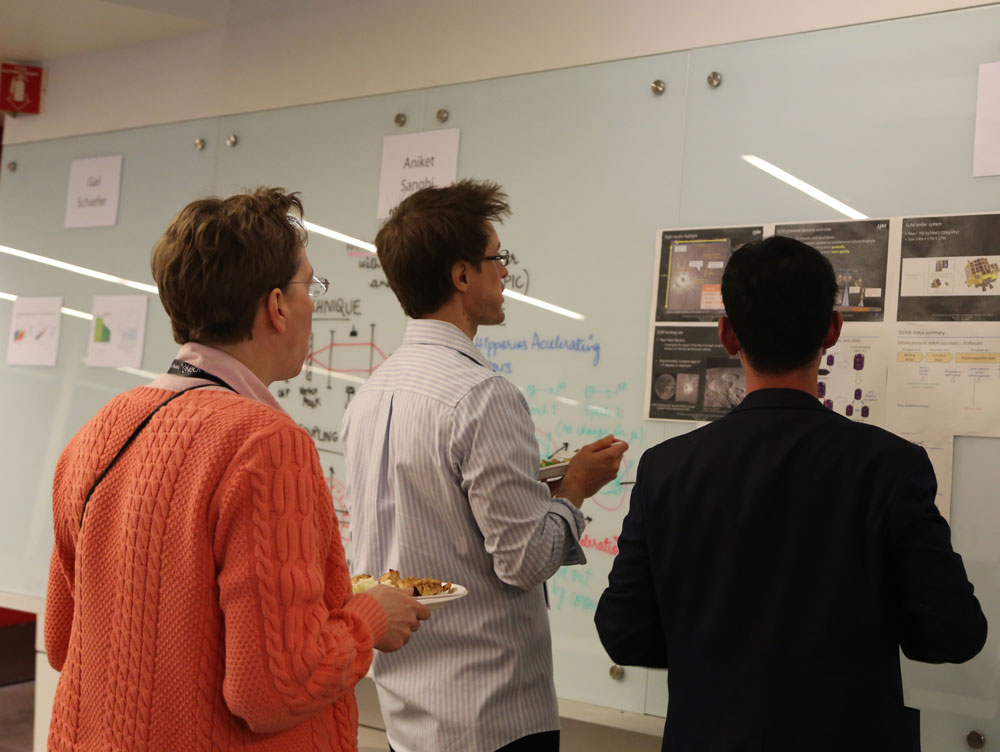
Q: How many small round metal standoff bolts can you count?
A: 9